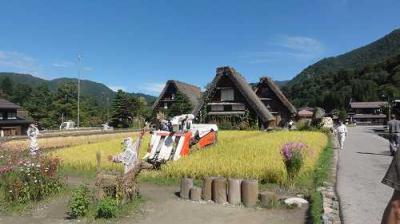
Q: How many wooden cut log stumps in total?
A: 7